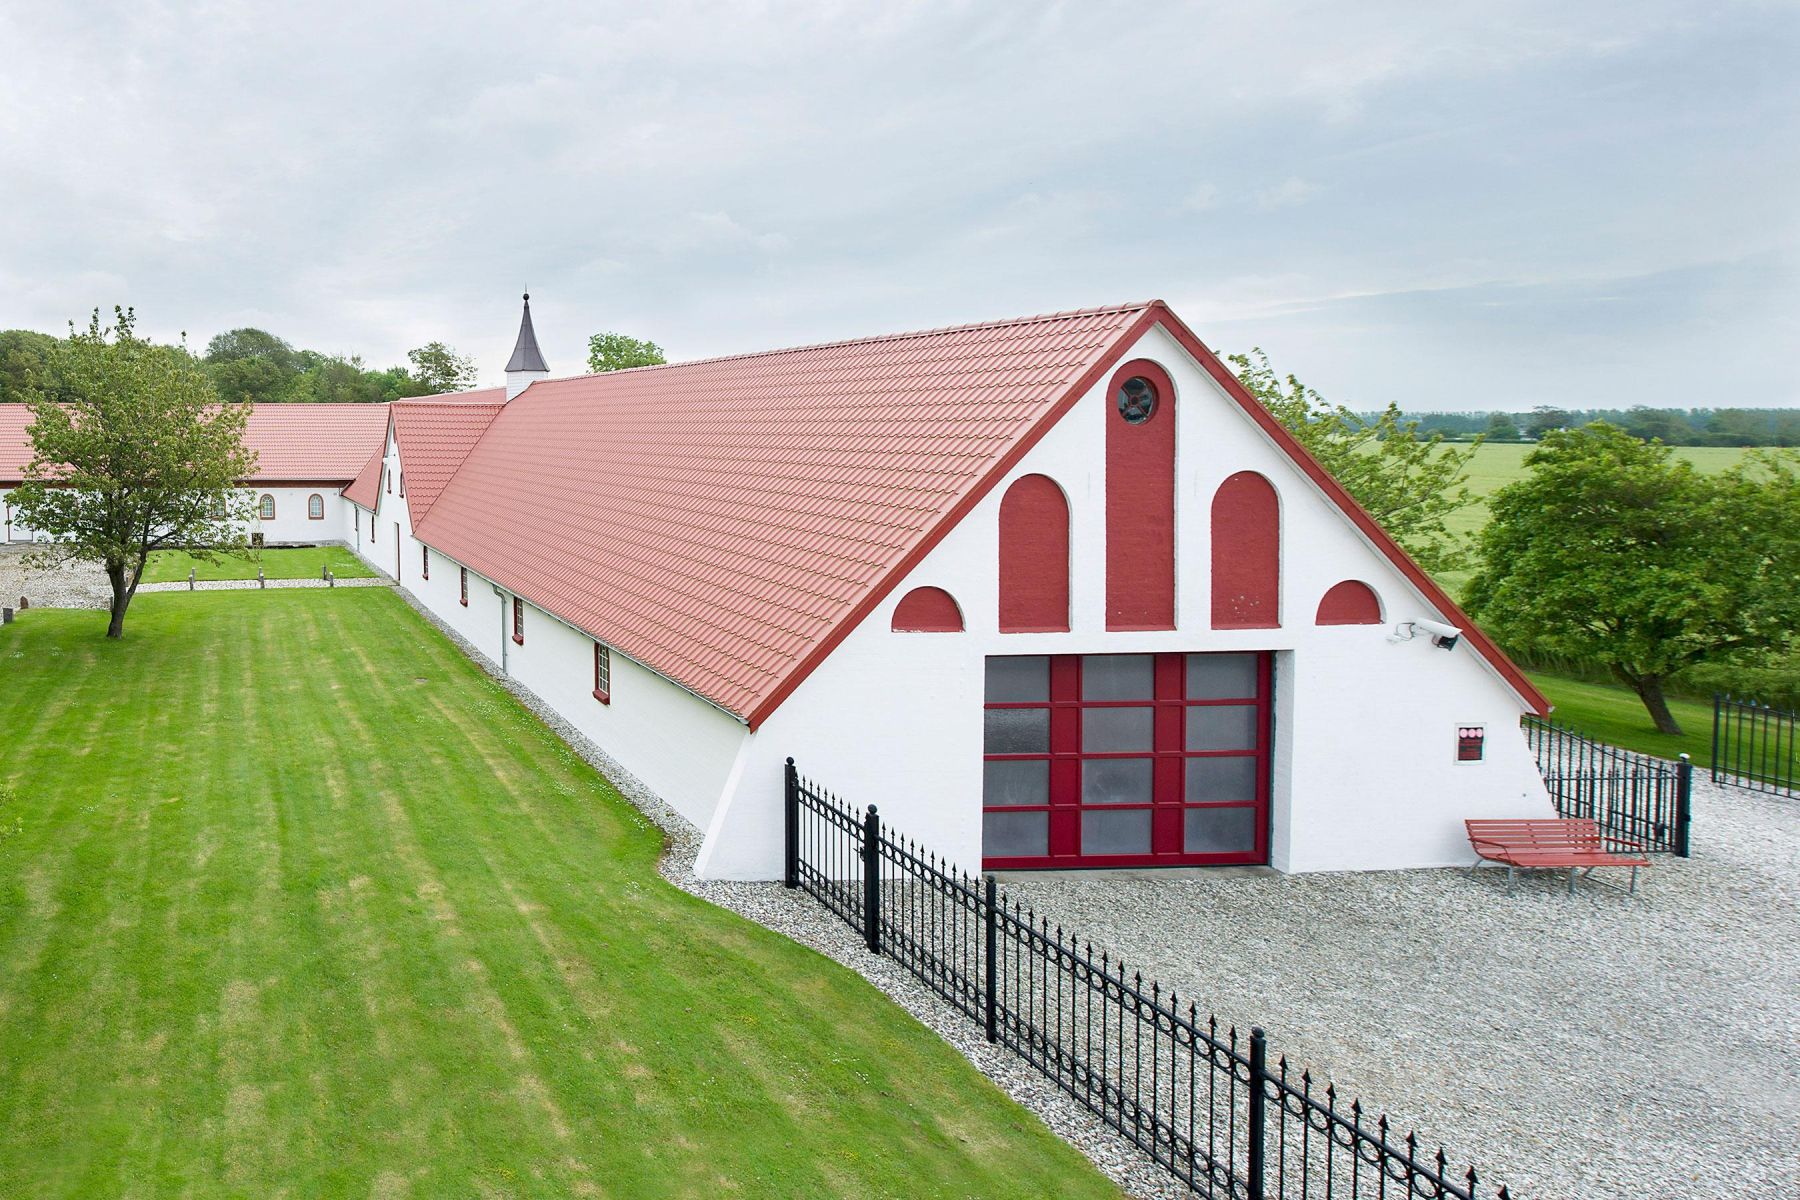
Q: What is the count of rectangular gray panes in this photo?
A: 12